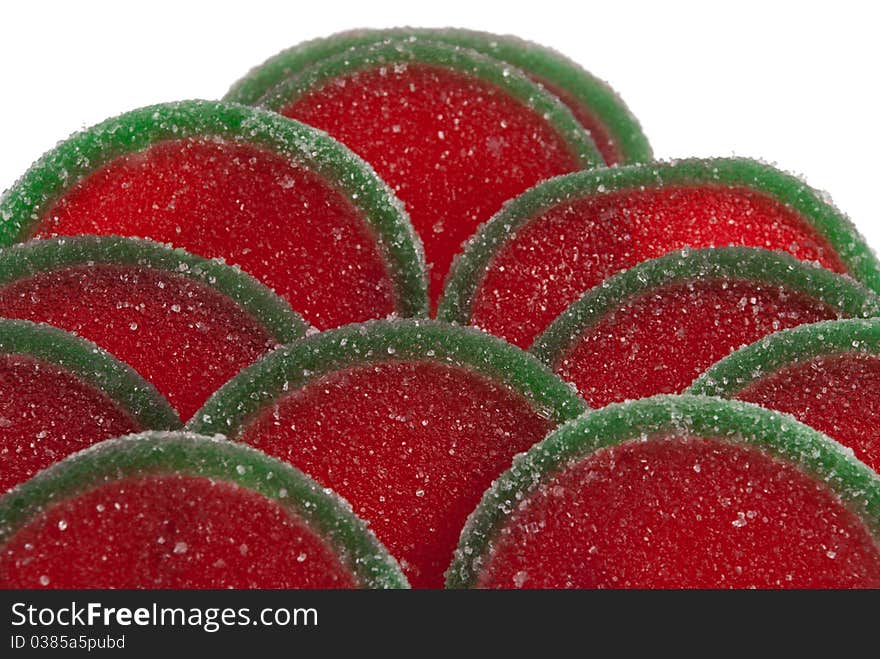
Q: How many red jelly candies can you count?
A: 11